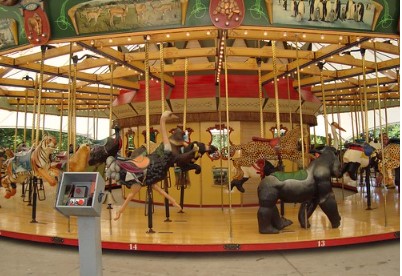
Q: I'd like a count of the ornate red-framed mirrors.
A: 5